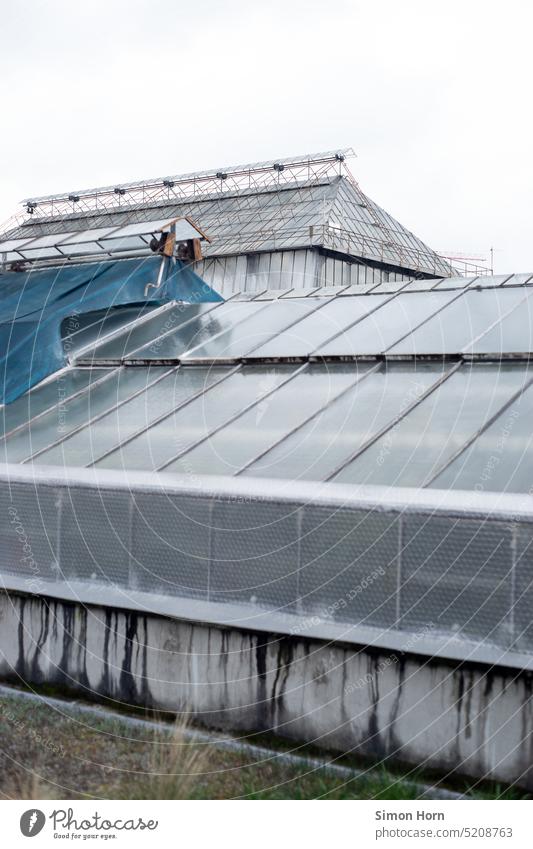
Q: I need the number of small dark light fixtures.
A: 7